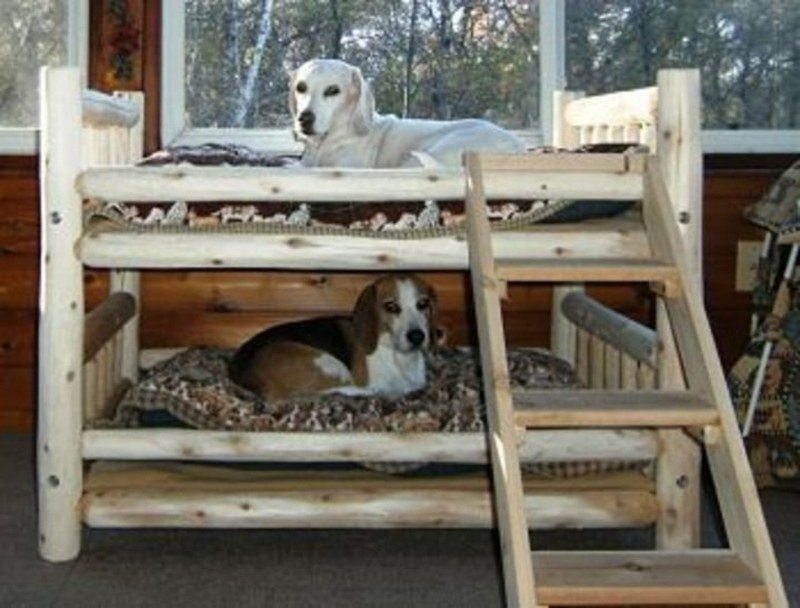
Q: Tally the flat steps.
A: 3